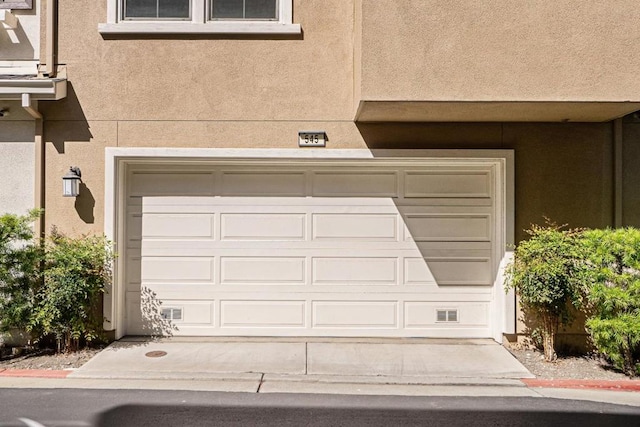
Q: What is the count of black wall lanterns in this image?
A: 1